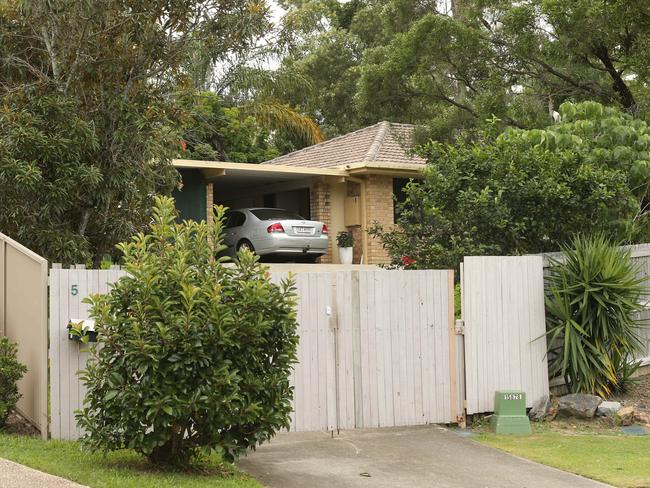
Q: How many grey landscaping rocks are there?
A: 3